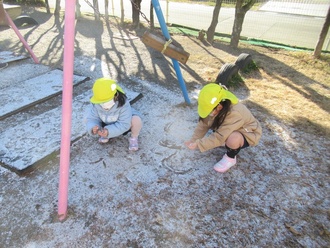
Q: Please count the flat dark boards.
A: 3